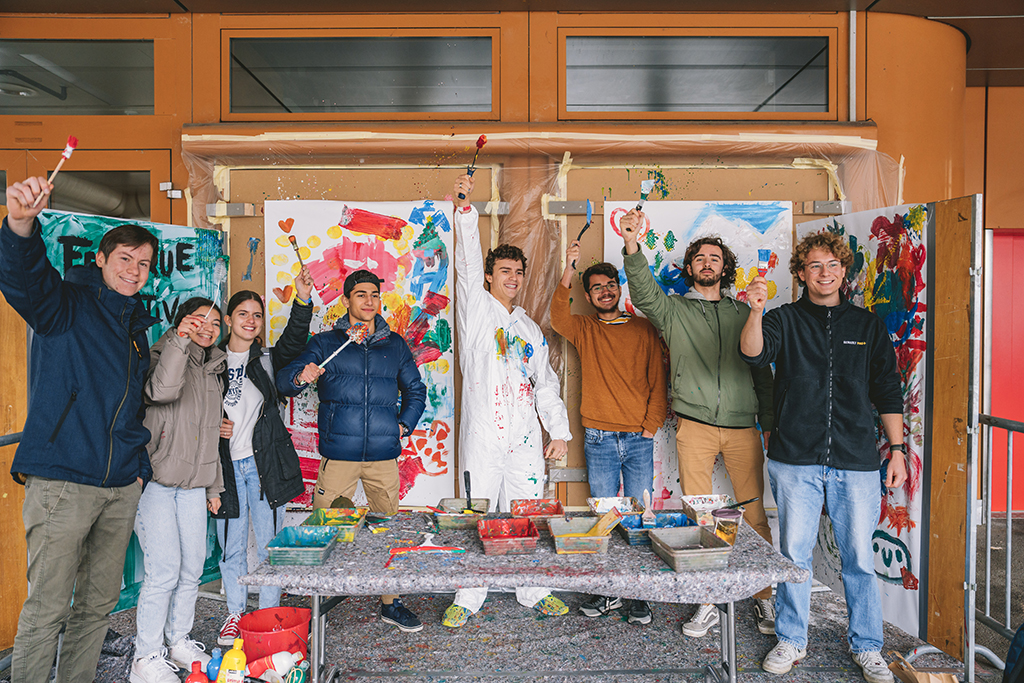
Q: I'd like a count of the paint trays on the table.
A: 10